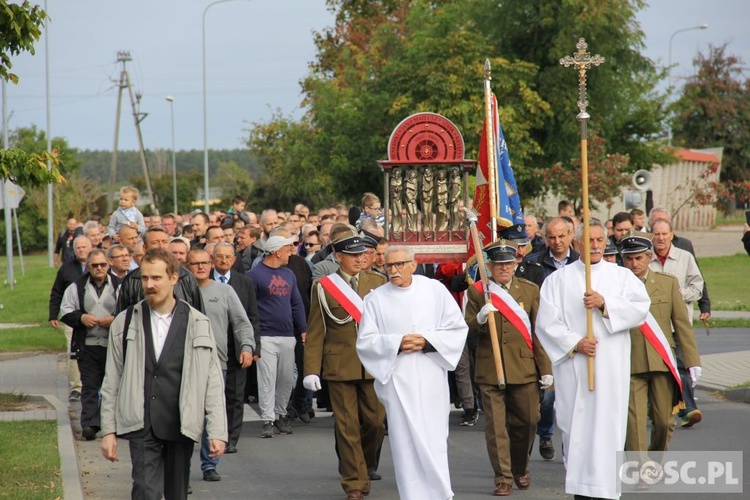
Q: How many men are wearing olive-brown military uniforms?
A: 3